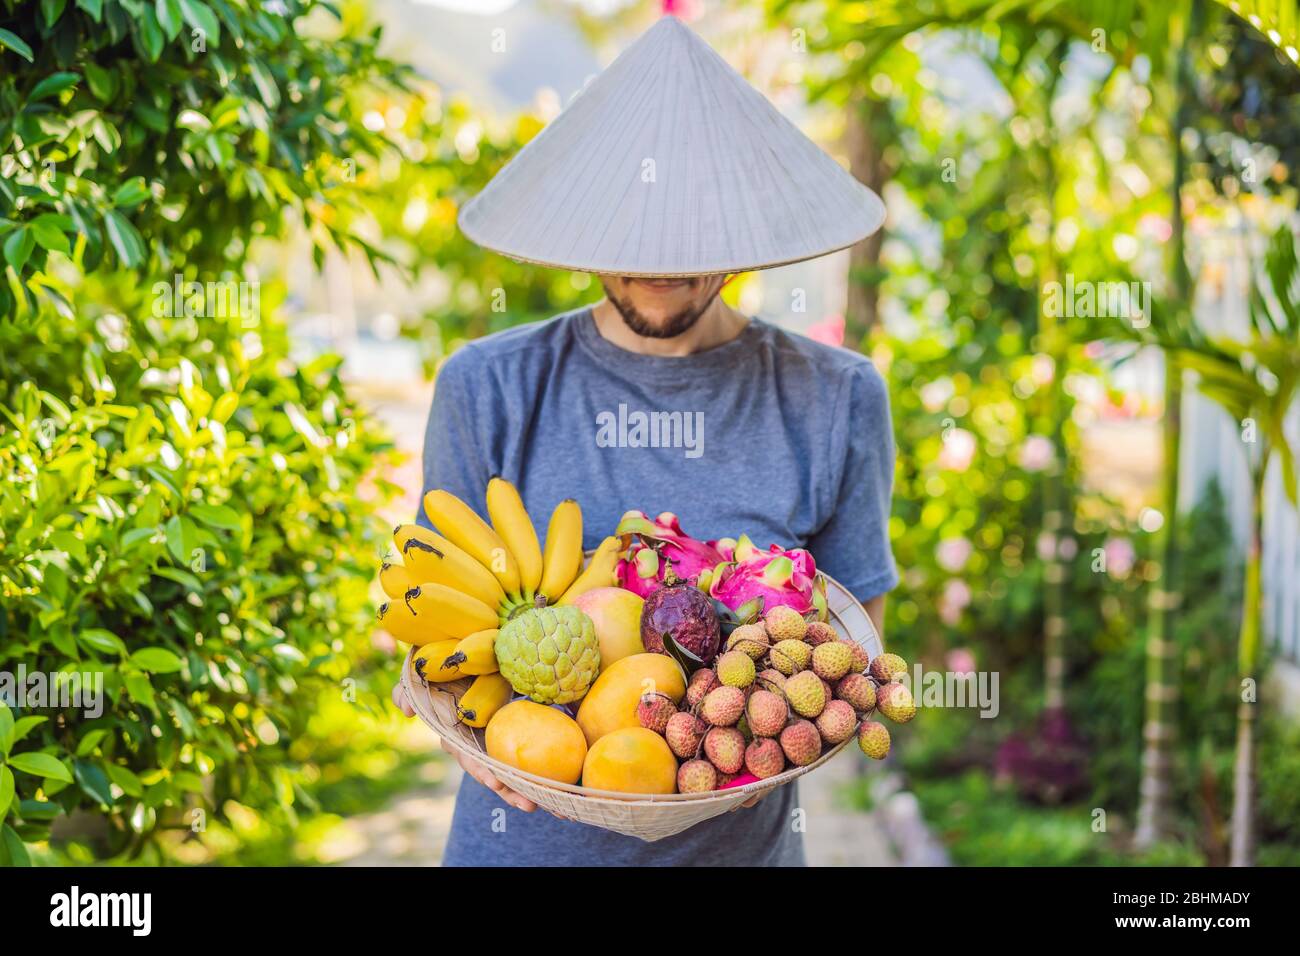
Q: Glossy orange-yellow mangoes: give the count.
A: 3